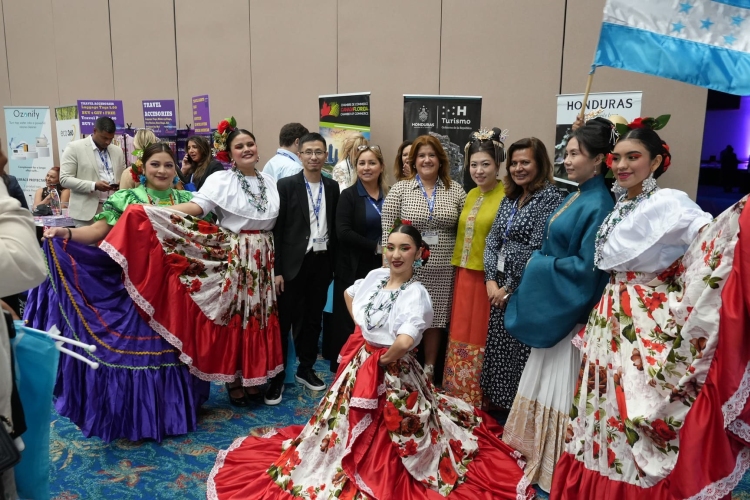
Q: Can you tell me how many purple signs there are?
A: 3